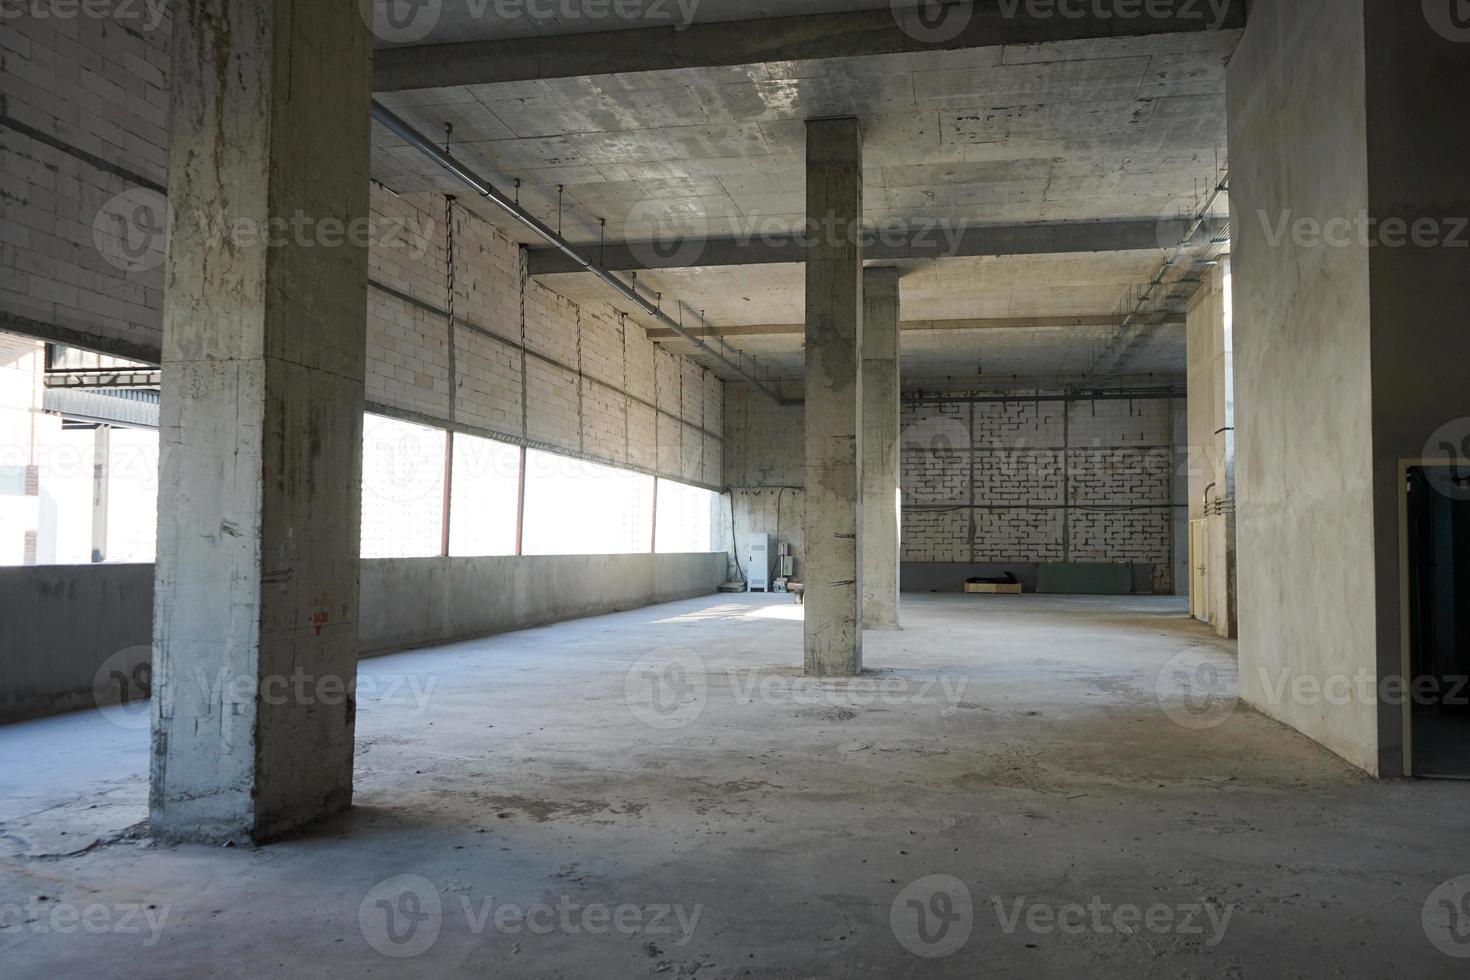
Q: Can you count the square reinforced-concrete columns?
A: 3